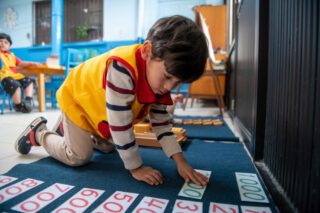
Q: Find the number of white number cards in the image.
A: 11